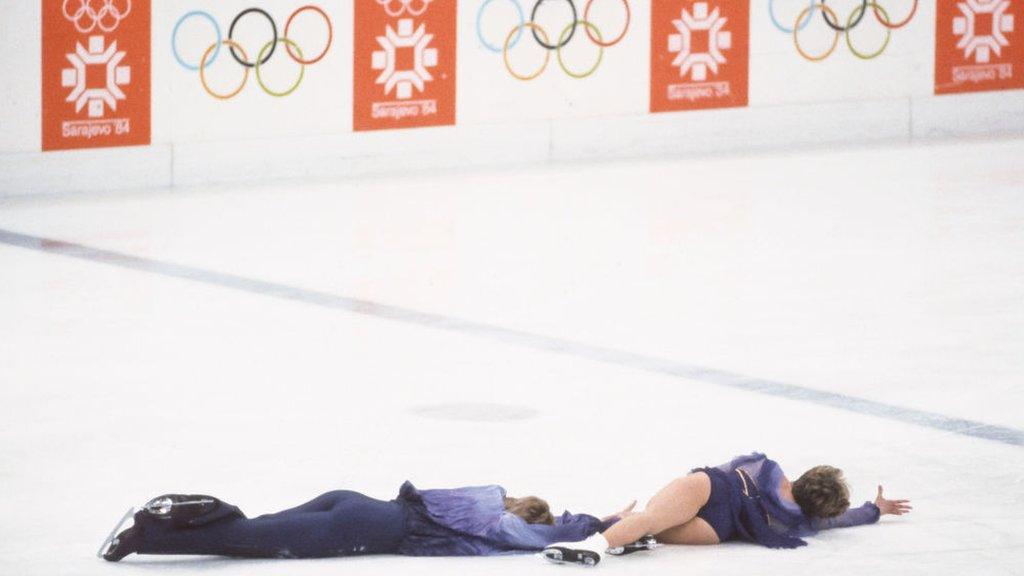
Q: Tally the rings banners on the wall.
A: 3